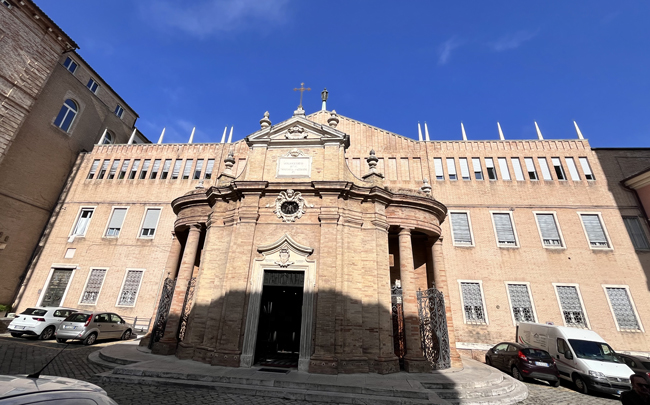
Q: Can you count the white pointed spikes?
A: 12